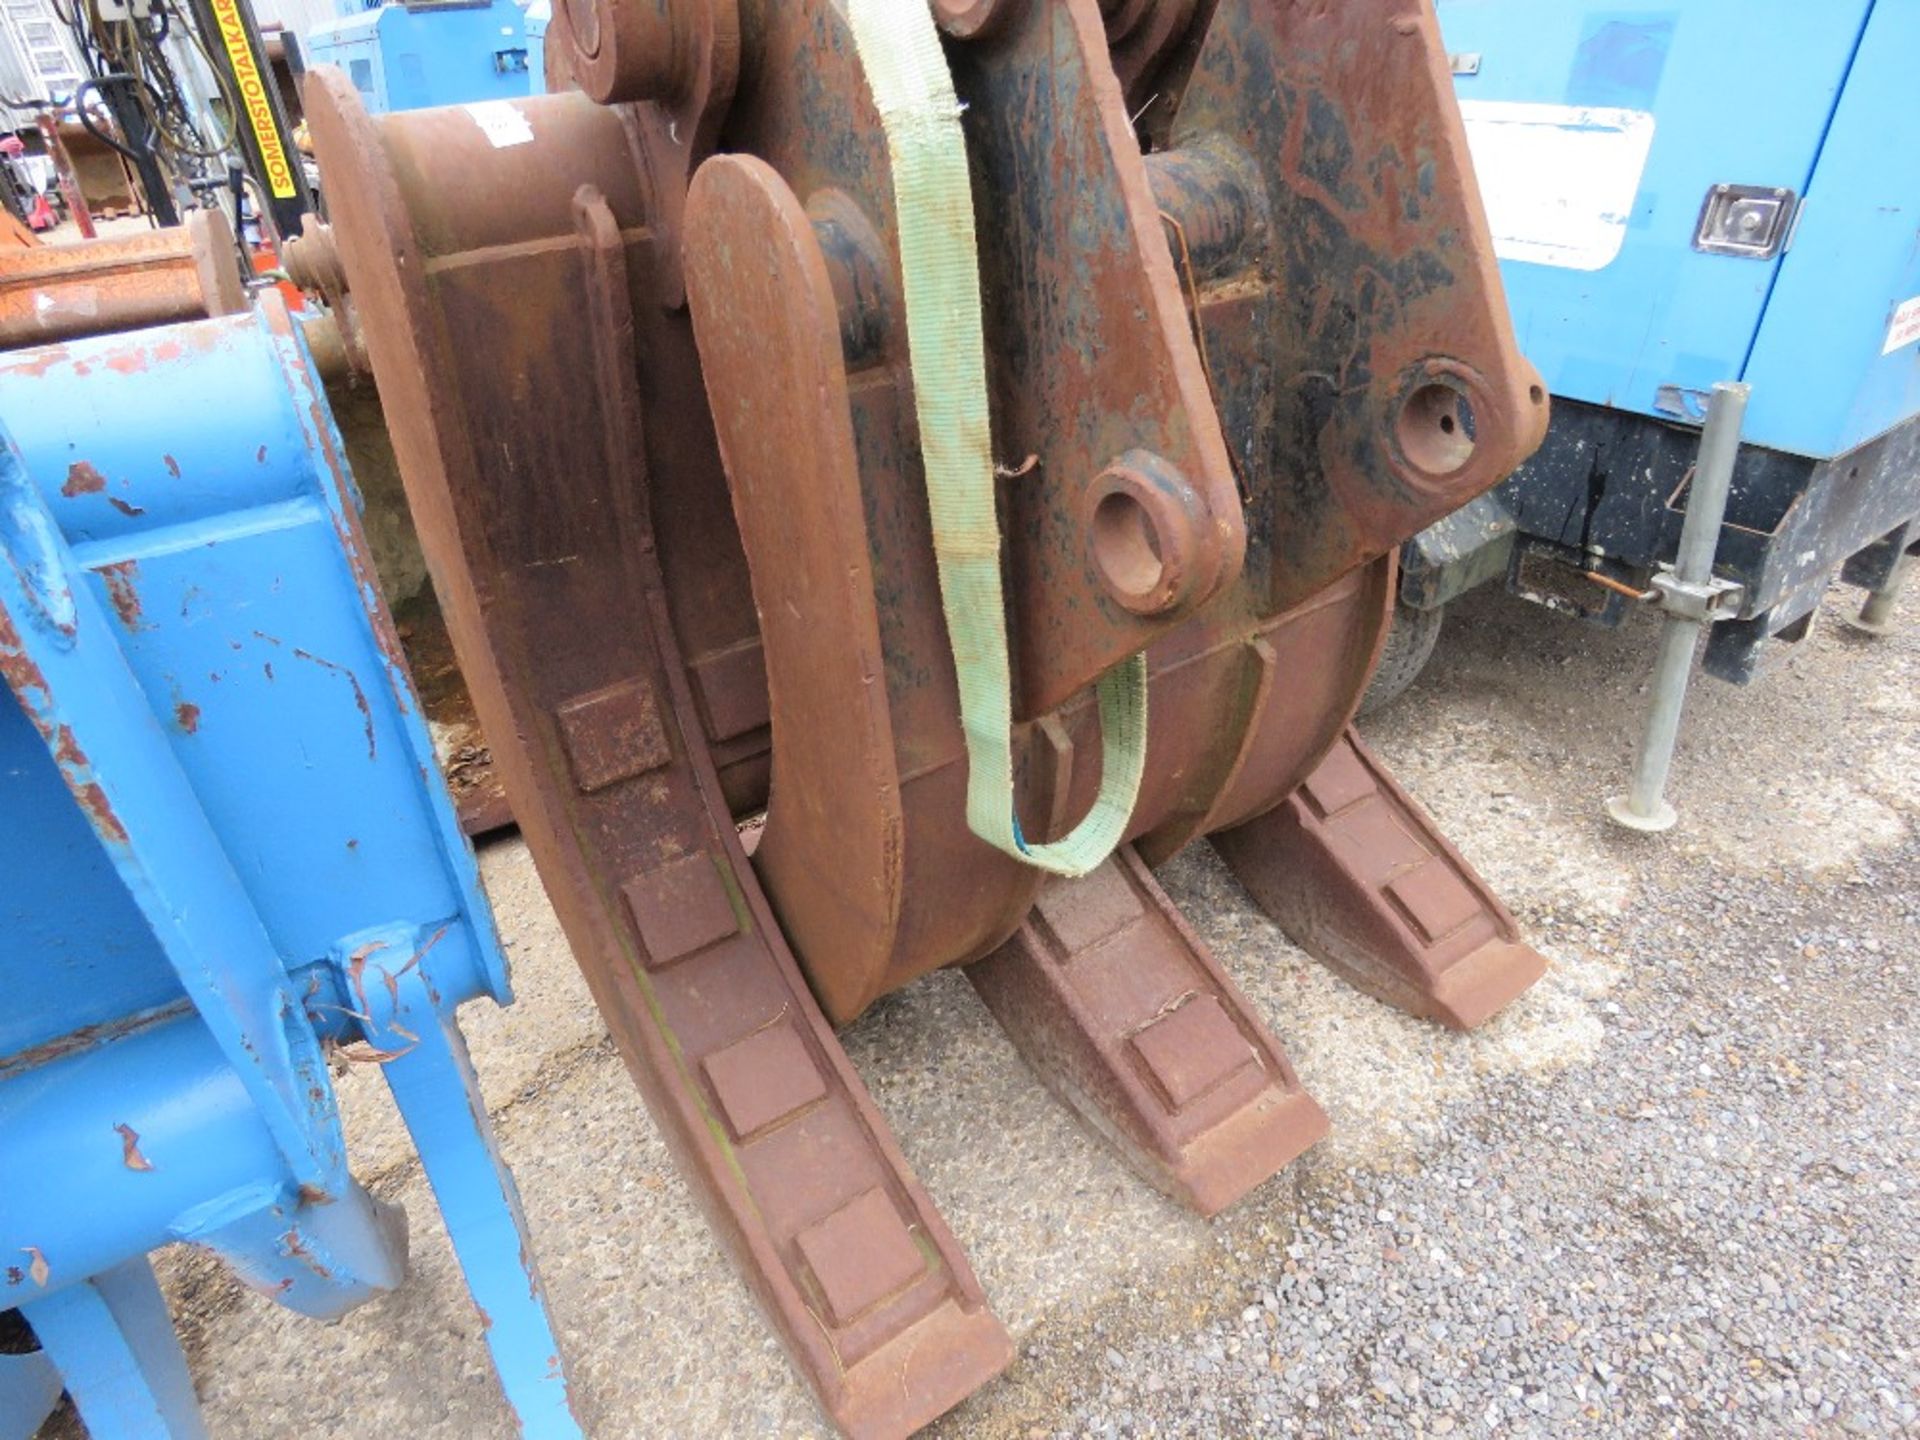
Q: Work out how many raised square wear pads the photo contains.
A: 9